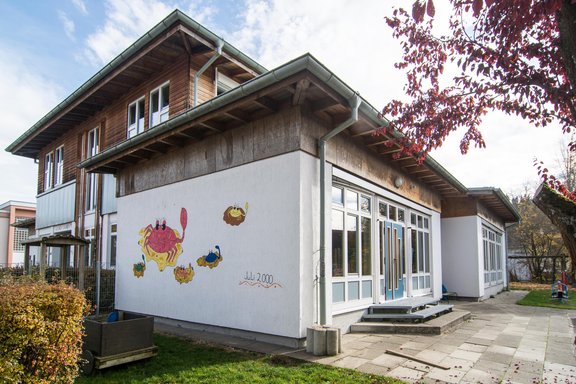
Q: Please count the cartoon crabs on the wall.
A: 5